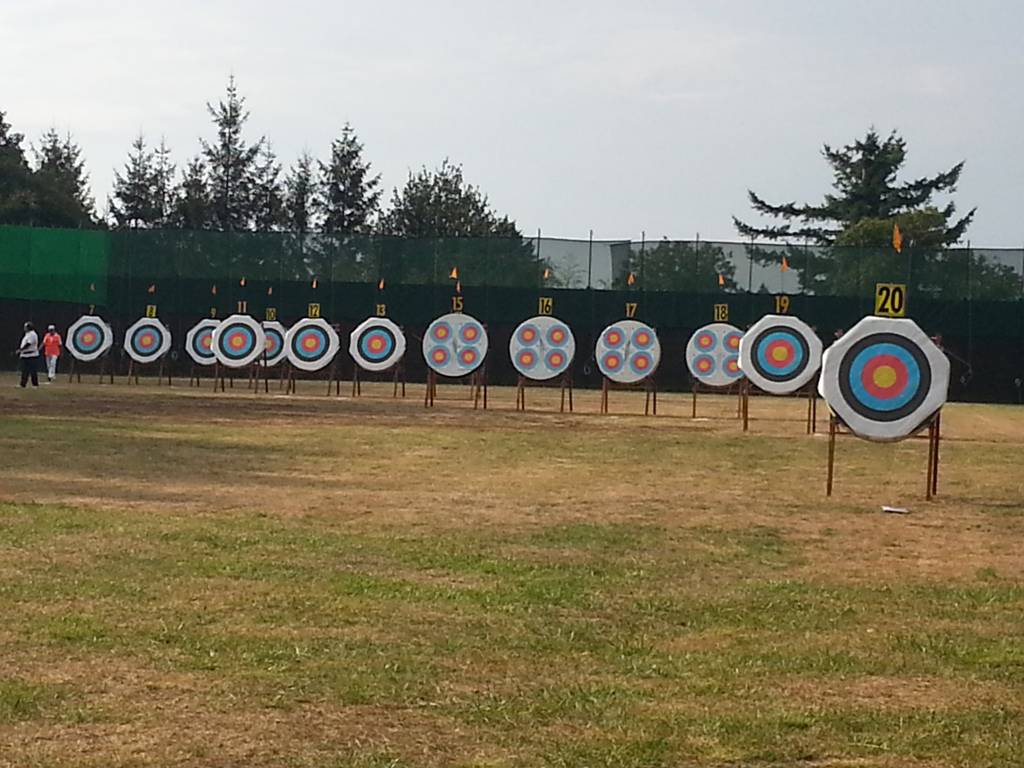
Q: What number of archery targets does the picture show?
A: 13